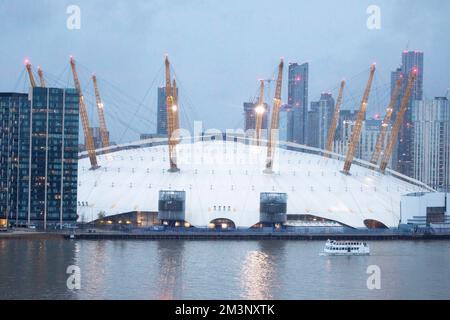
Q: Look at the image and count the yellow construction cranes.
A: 12